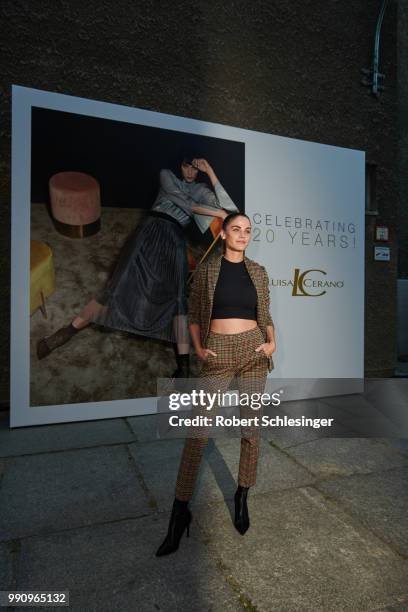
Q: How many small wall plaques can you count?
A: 2